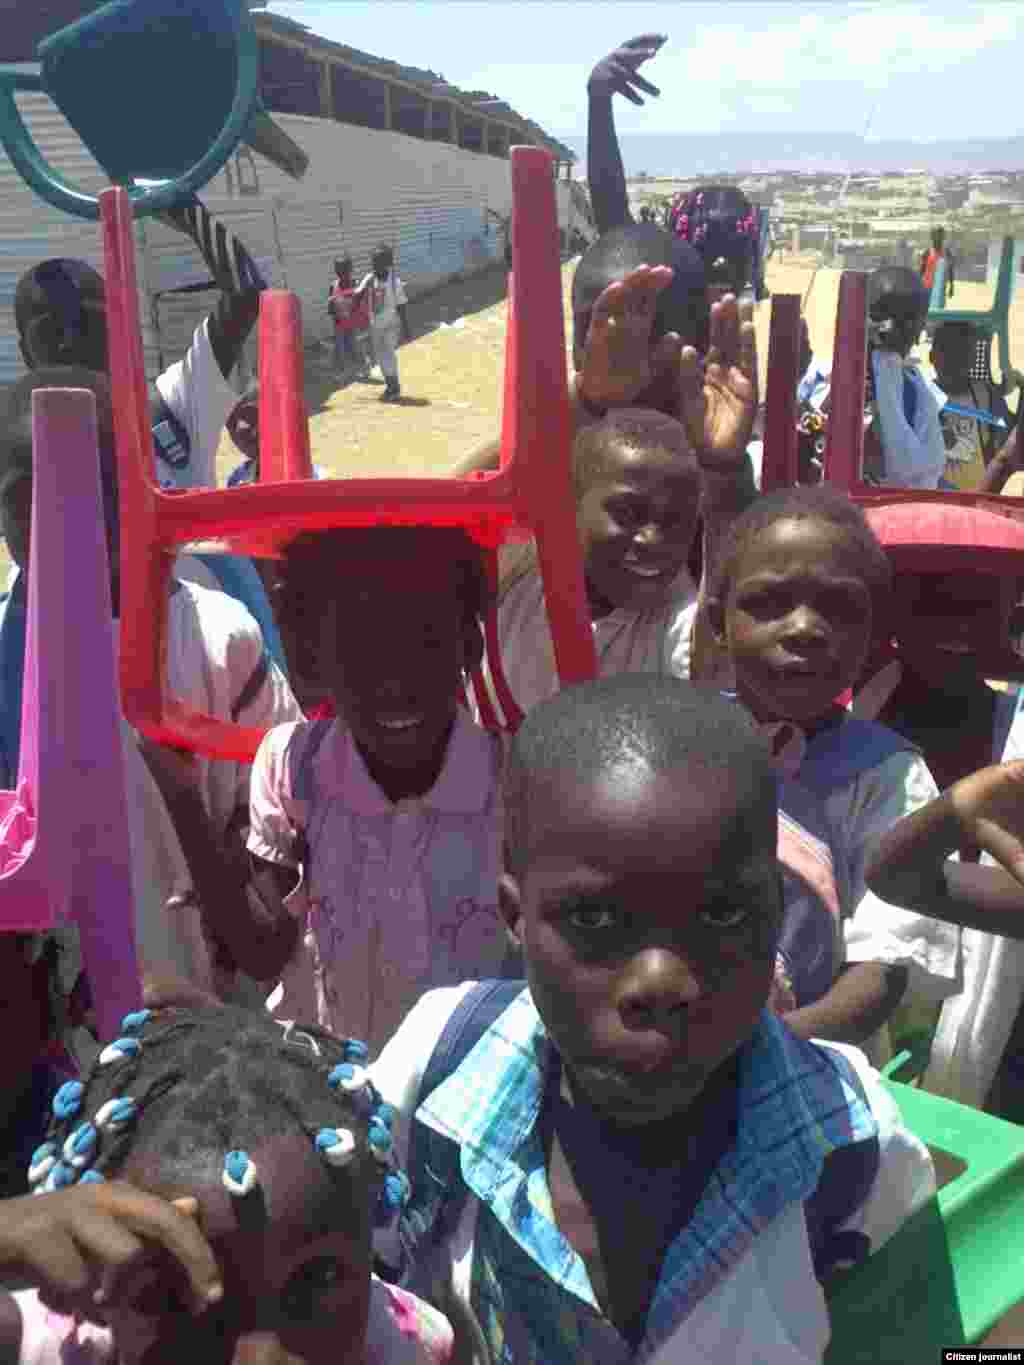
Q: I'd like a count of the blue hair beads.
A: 15